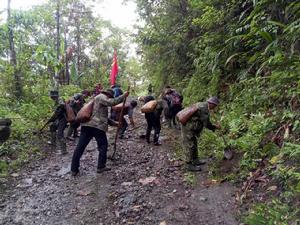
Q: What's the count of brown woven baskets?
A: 5